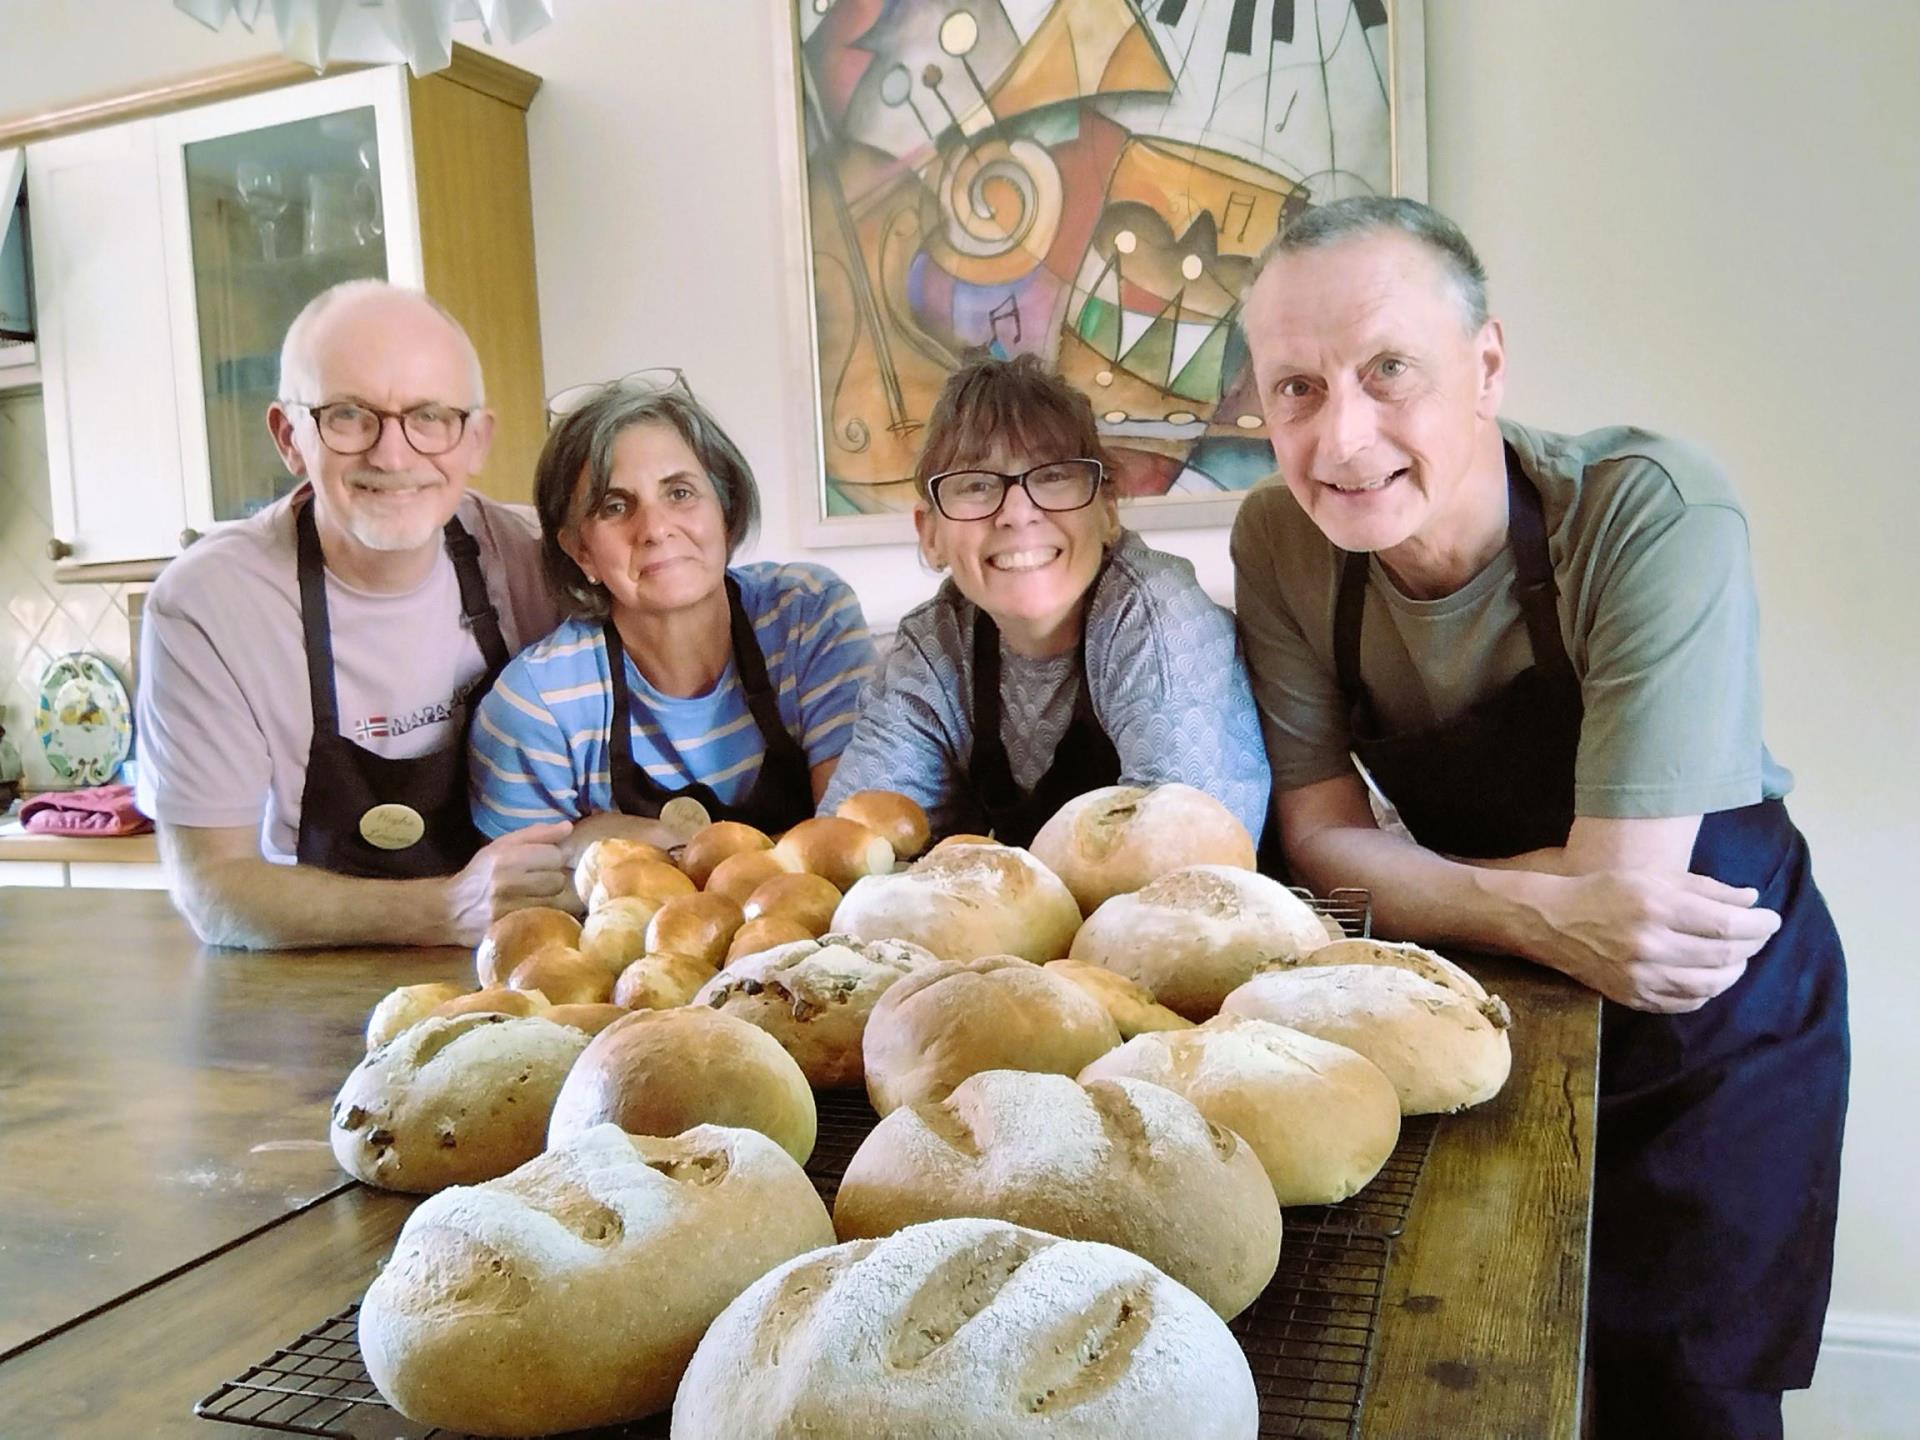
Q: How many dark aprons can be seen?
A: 4